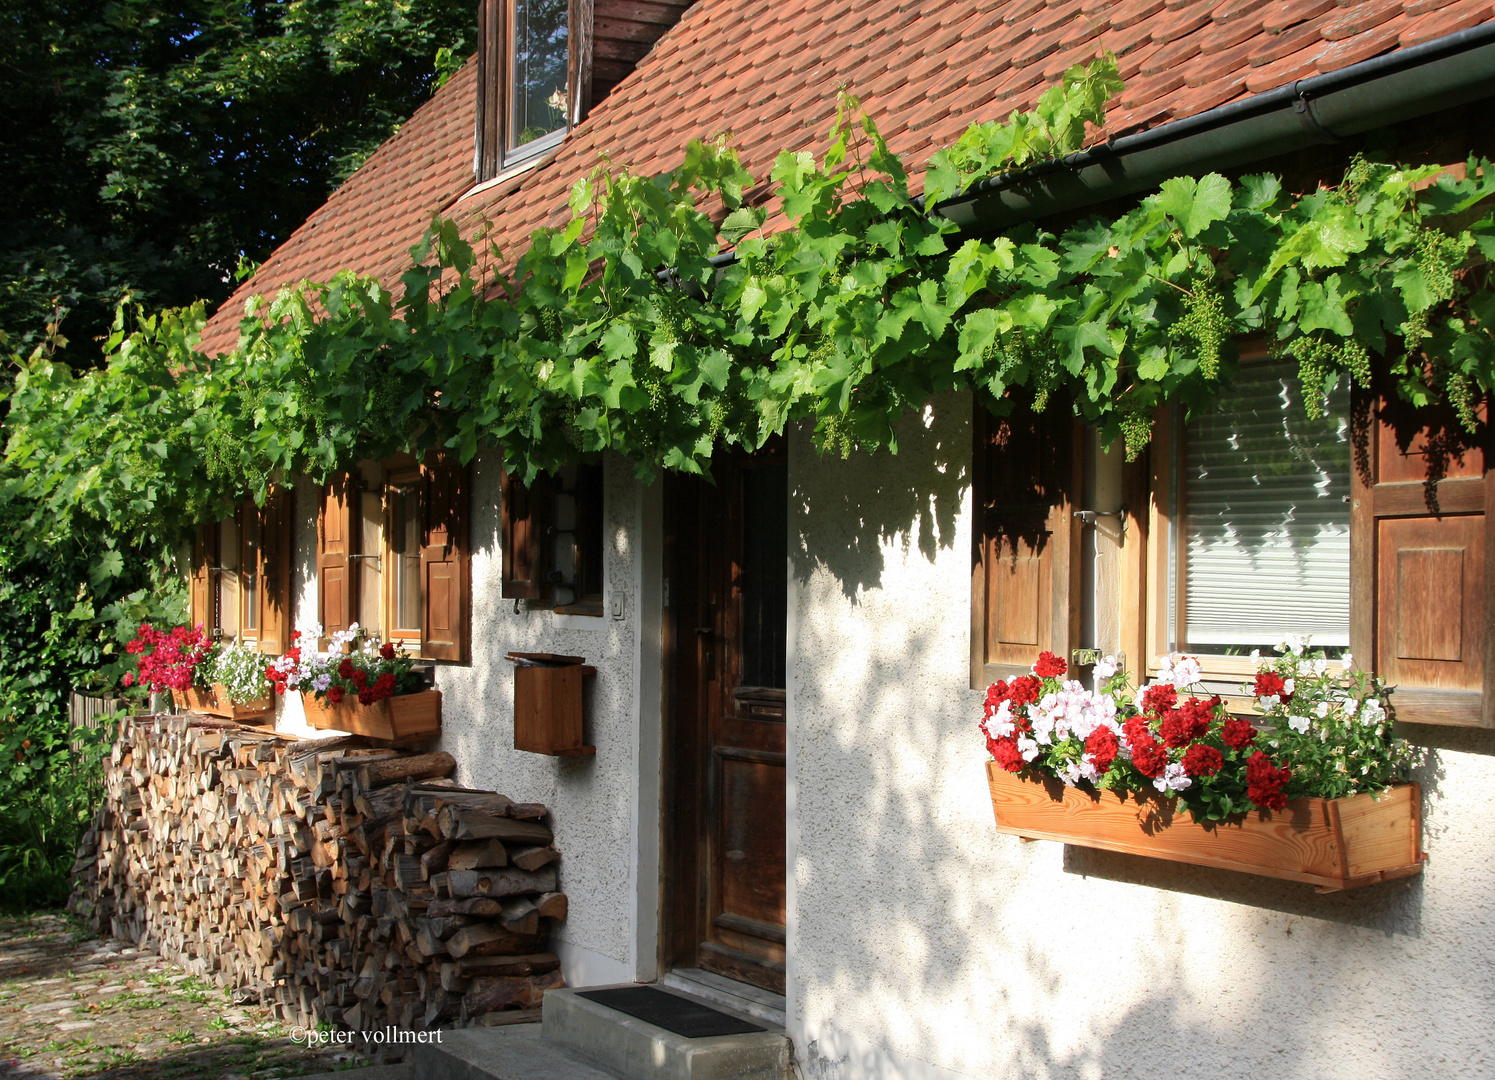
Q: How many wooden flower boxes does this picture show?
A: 3